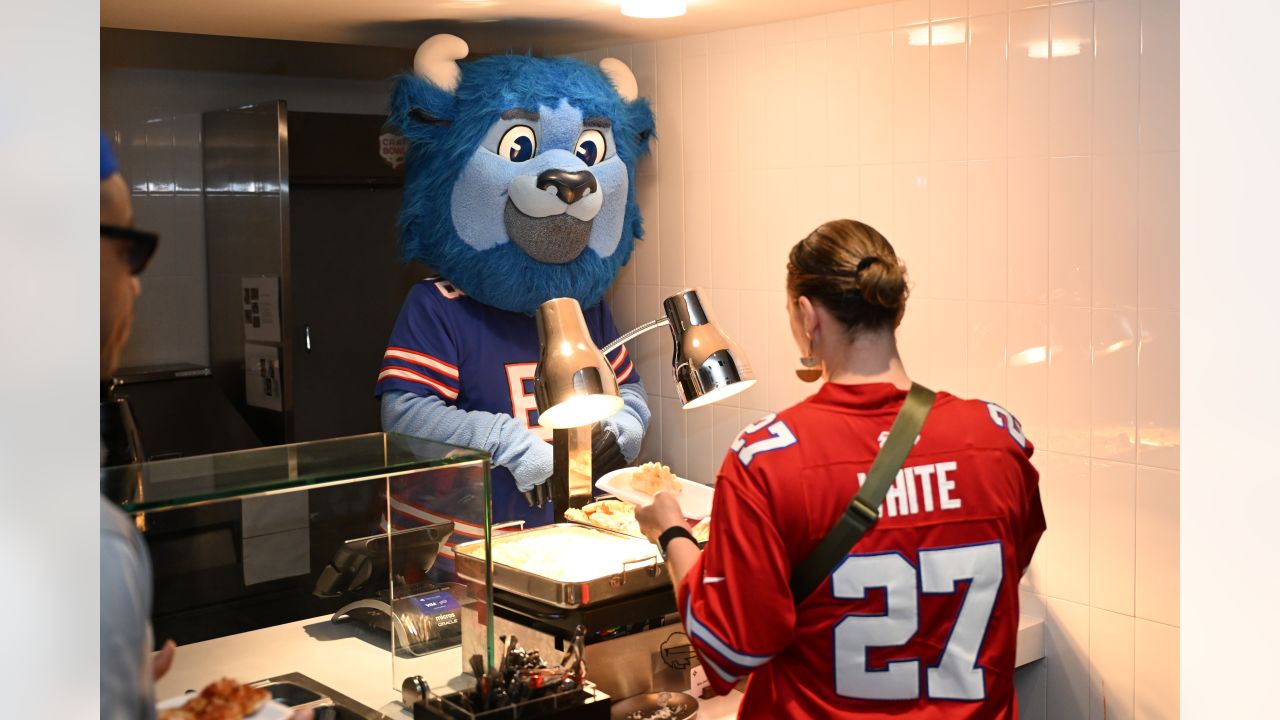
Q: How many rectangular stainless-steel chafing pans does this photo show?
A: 2